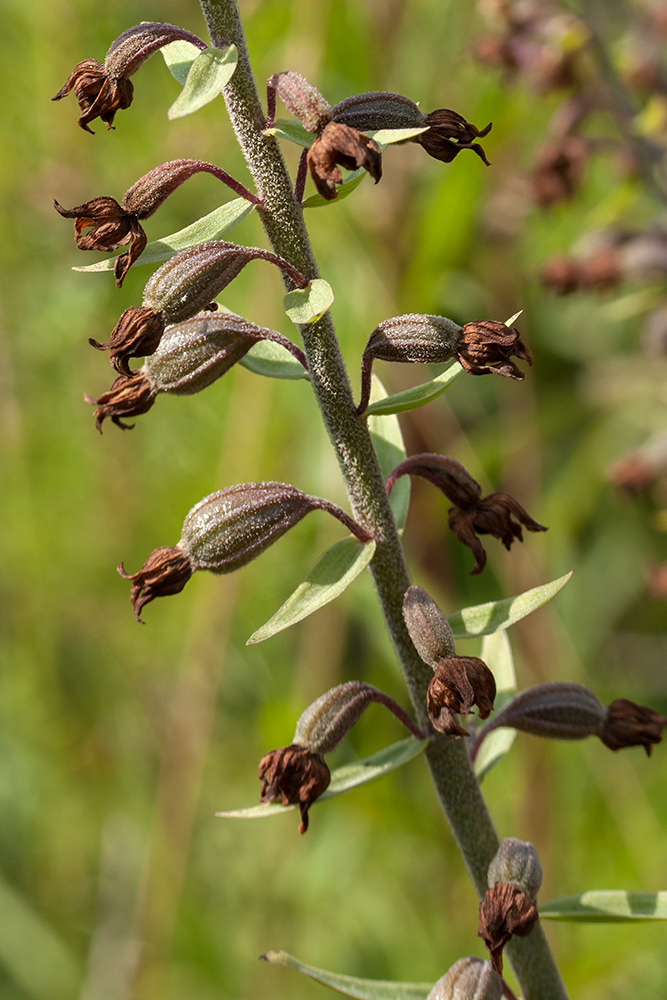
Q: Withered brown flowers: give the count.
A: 13